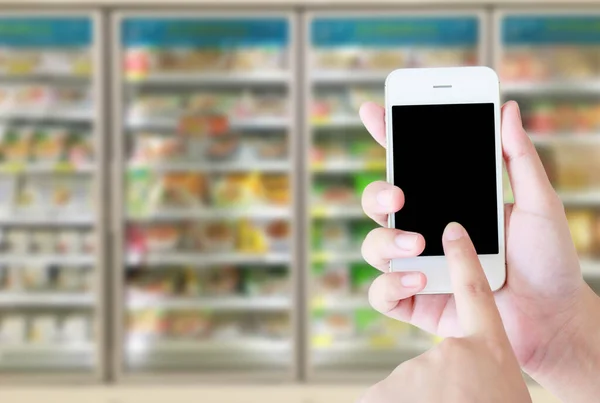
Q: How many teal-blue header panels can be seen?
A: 4